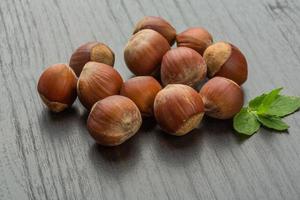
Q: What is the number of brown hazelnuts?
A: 12